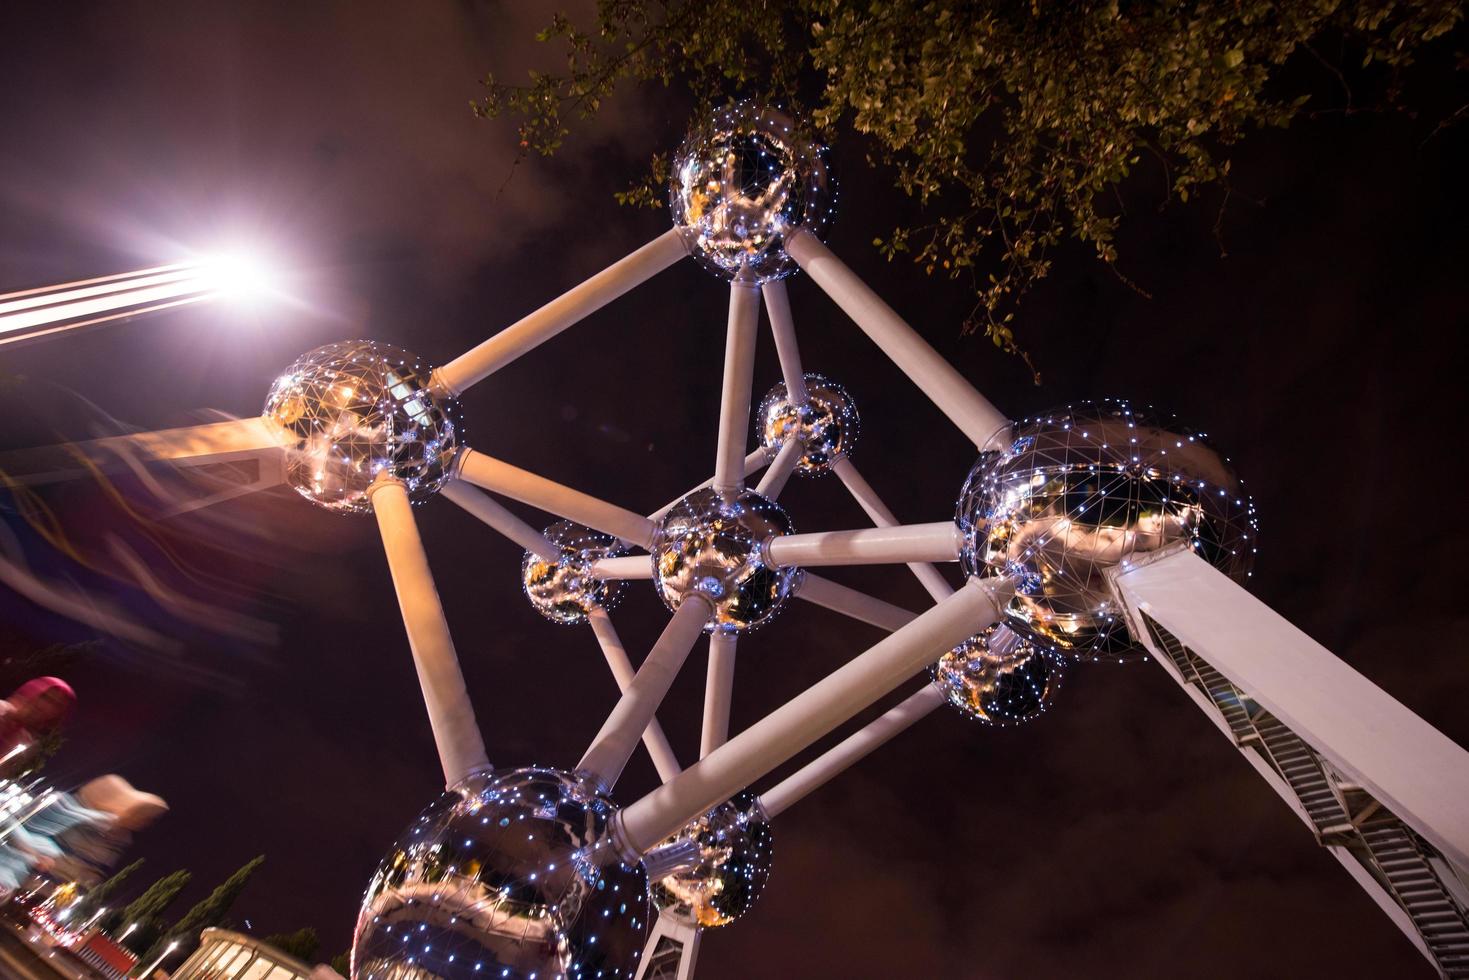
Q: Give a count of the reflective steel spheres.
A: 9